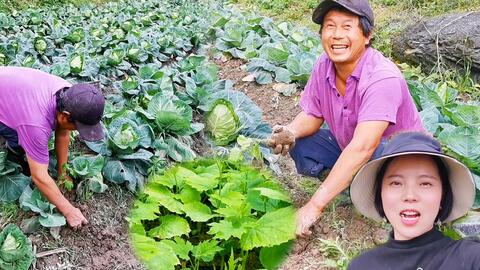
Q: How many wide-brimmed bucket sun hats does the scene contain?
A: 1